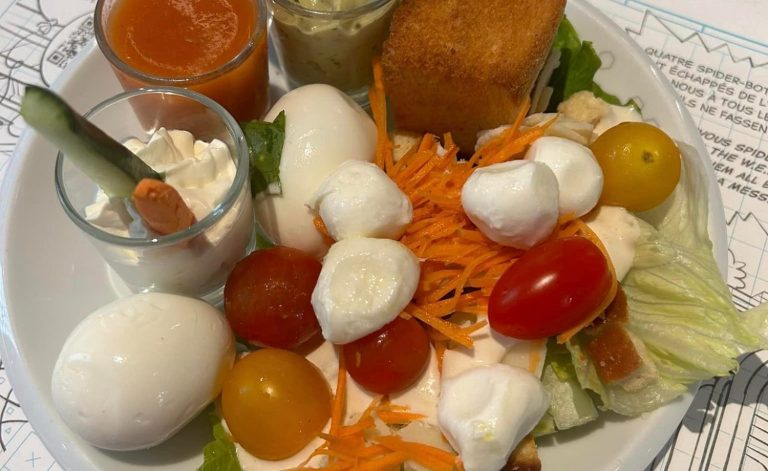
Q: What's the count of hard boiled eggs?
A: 2